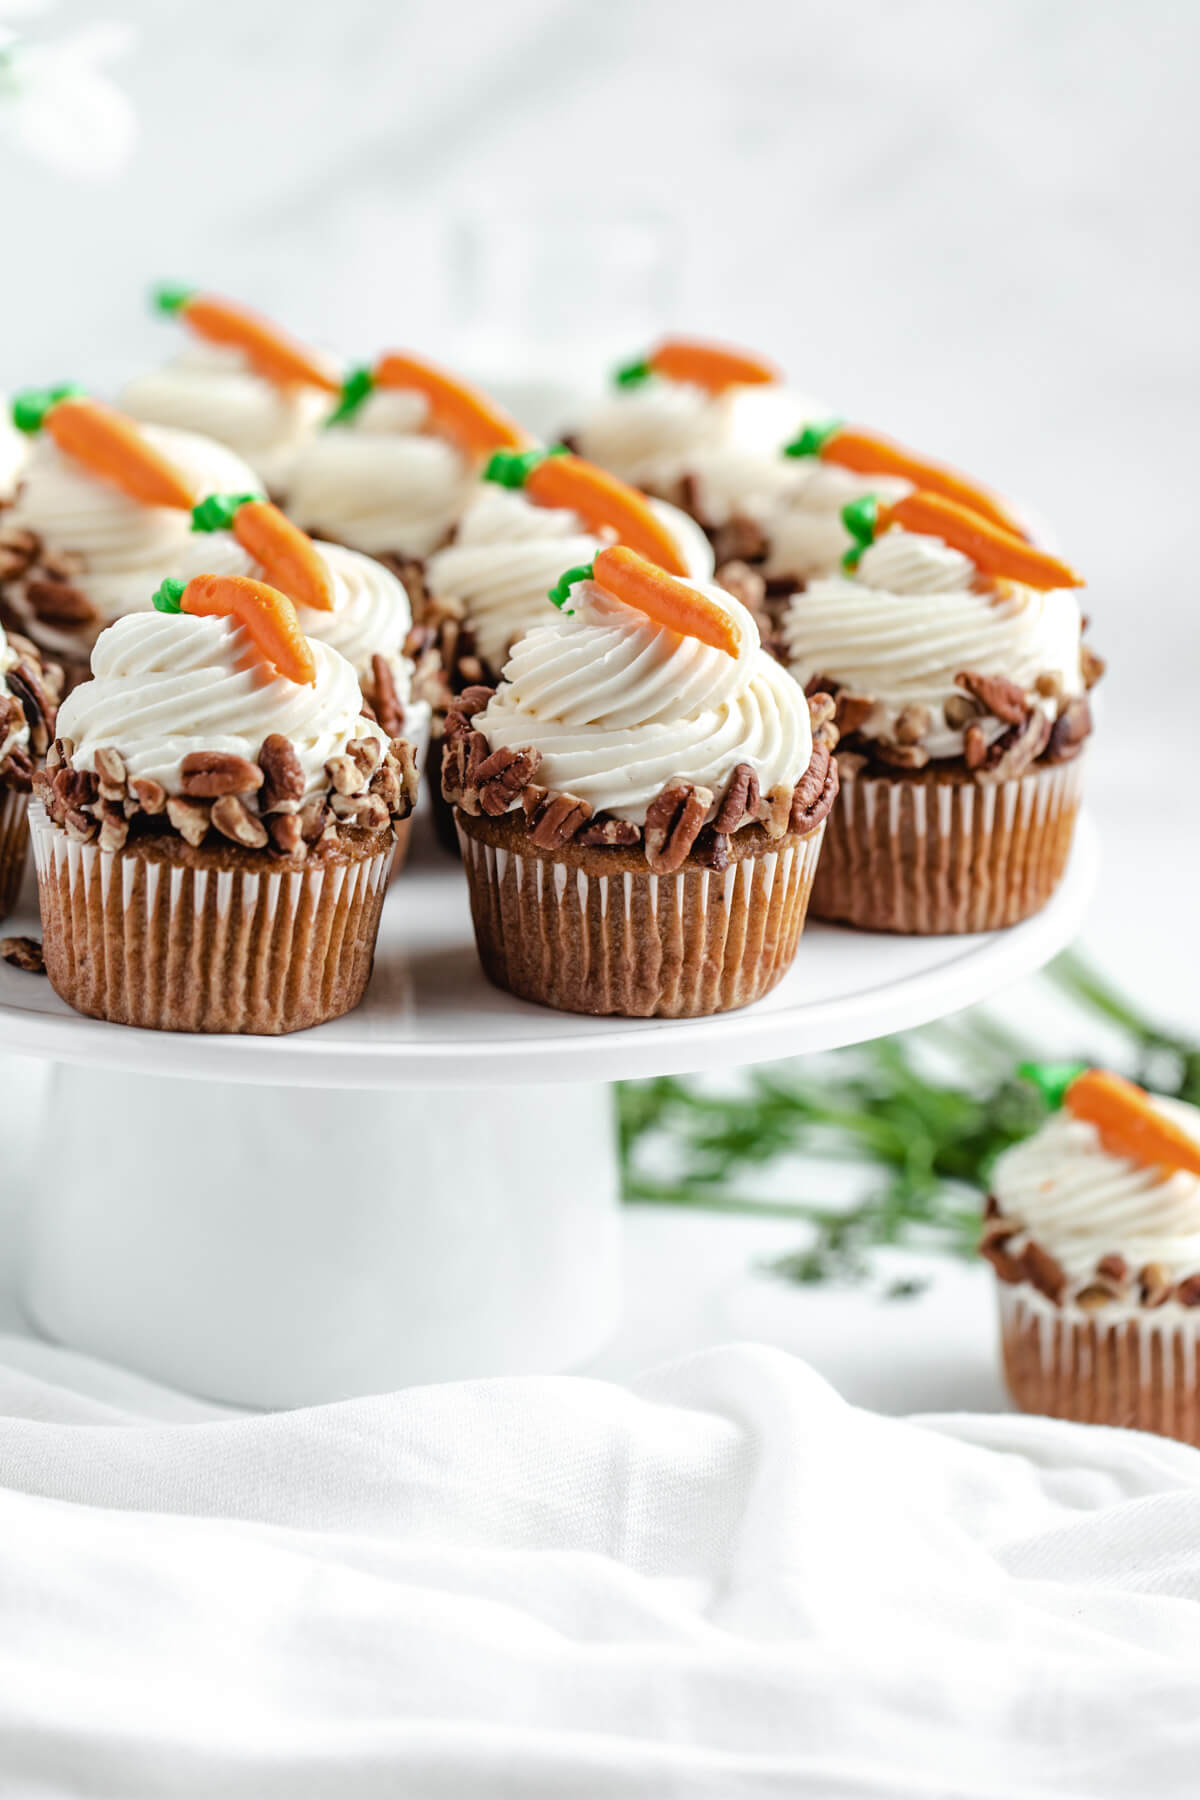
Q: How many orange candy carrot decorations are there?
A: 11